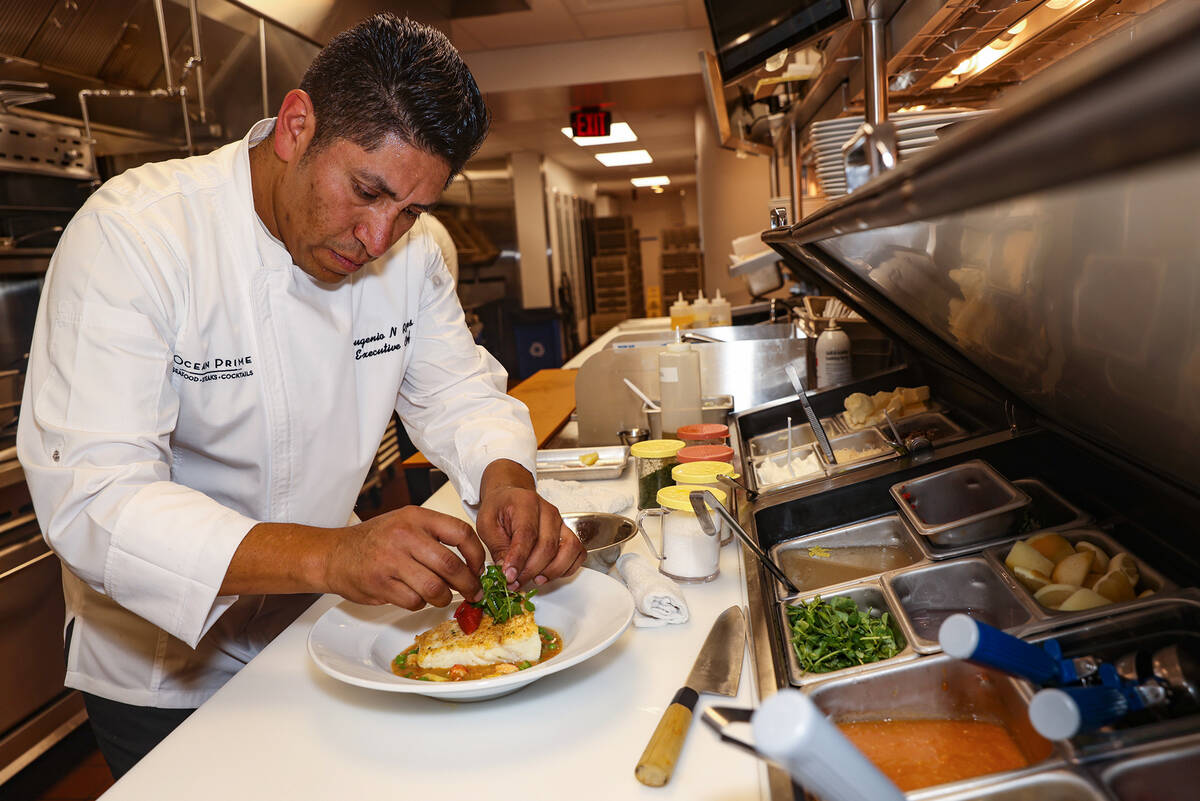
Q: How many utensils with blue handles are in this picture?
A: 2